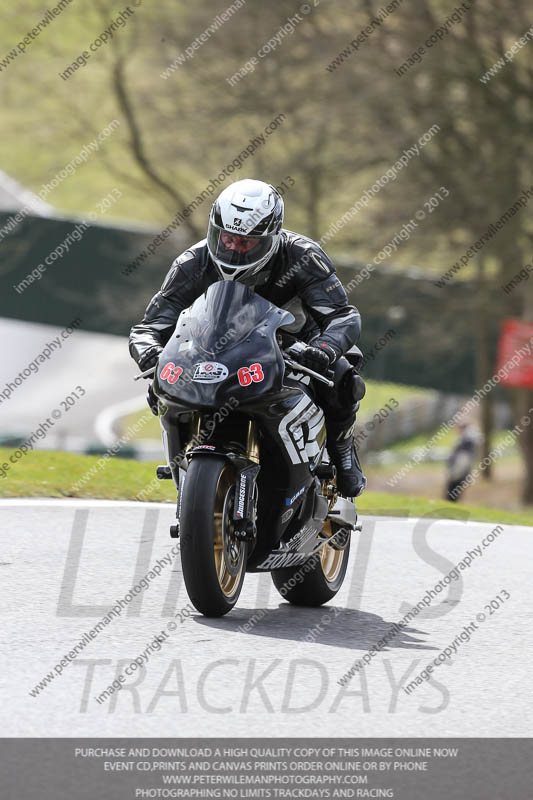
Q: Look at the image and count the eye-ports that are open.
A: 0